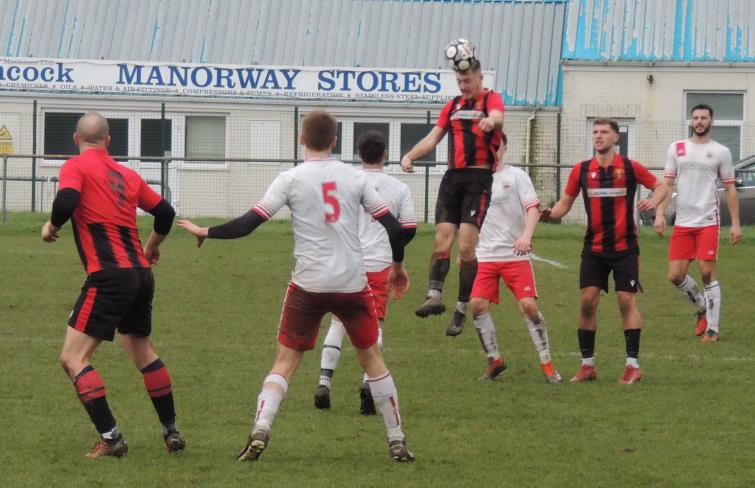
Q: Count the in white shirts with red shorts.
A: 4